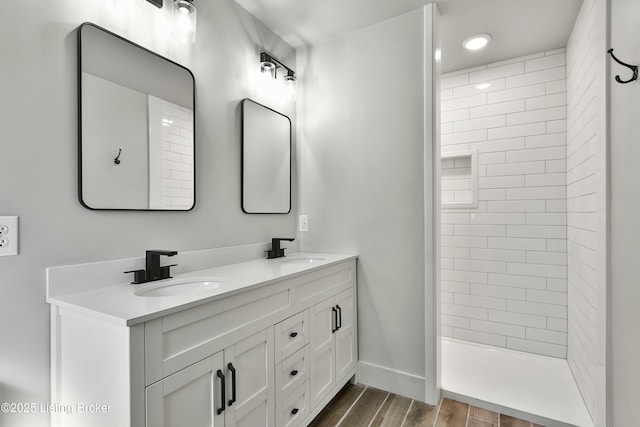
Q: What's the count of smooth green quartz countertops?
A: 0